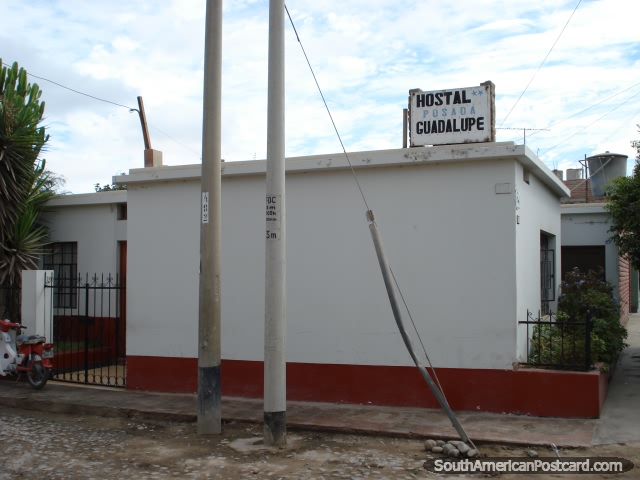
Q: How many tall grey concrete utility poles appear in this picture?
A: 2